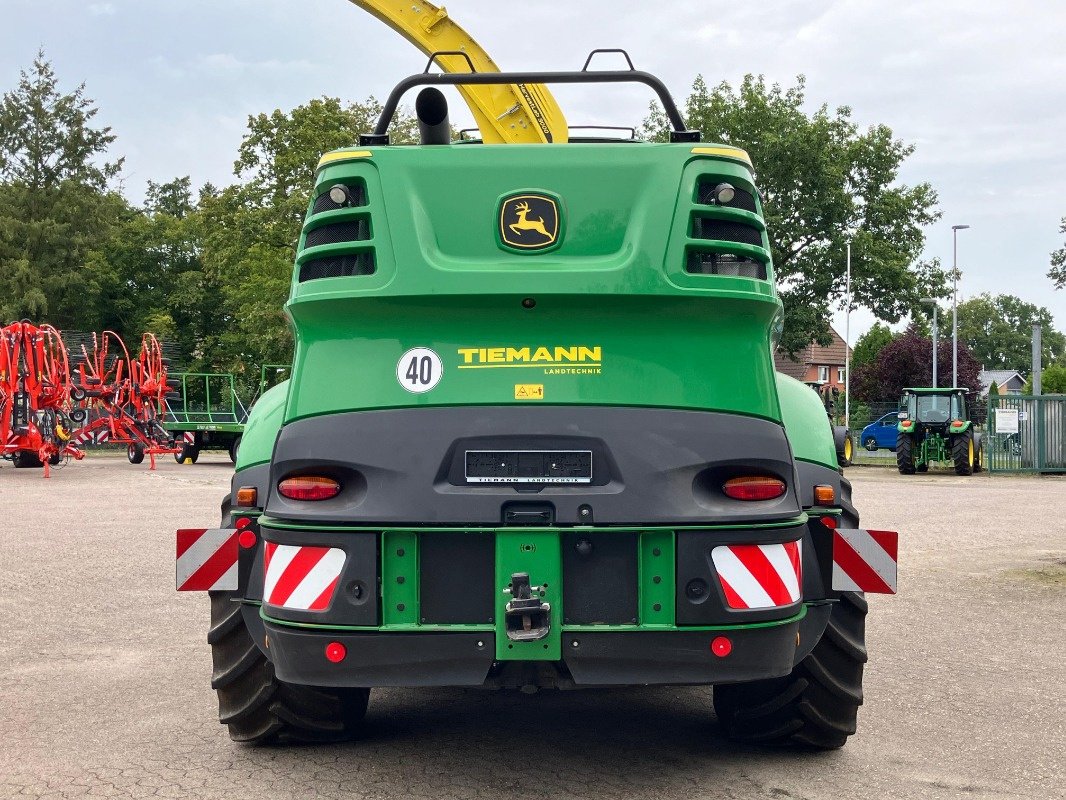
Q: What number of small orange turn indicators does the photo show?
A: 2